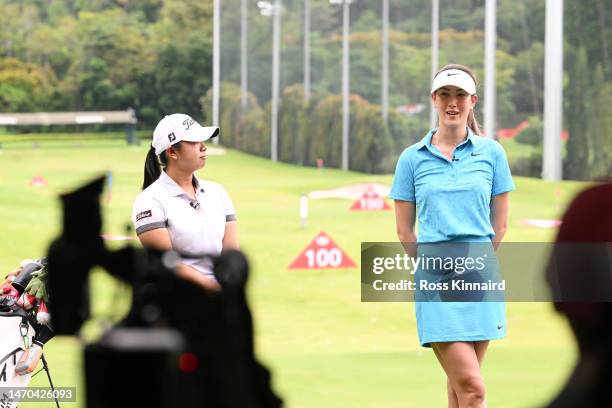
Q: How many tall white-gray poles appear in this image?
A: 9